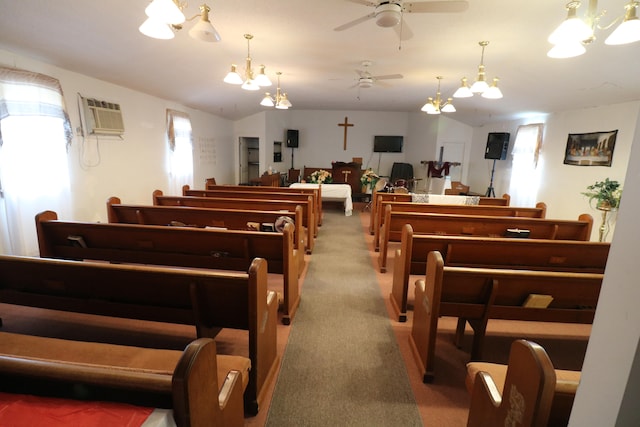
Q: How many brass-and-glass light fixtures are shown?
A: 6